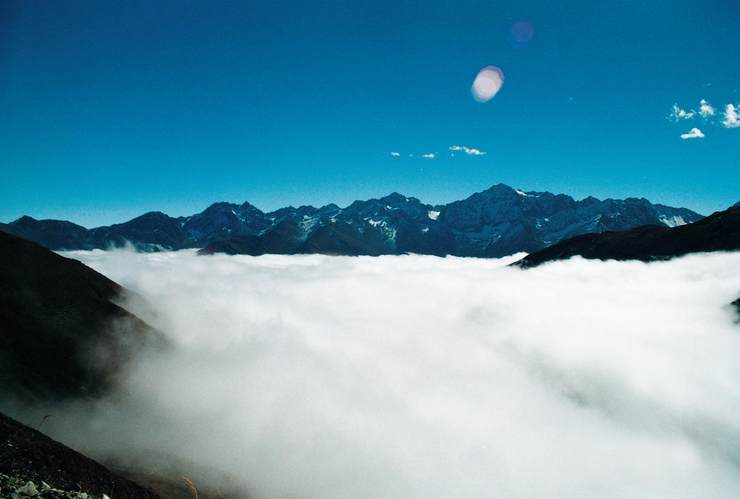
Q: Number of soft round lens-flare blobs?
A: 2